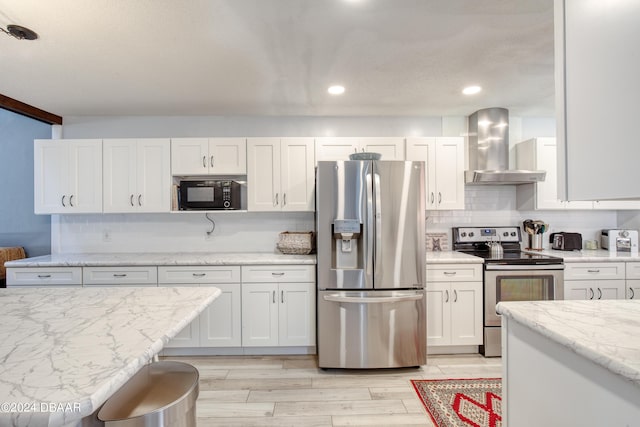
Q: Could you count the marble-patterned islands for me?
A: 2